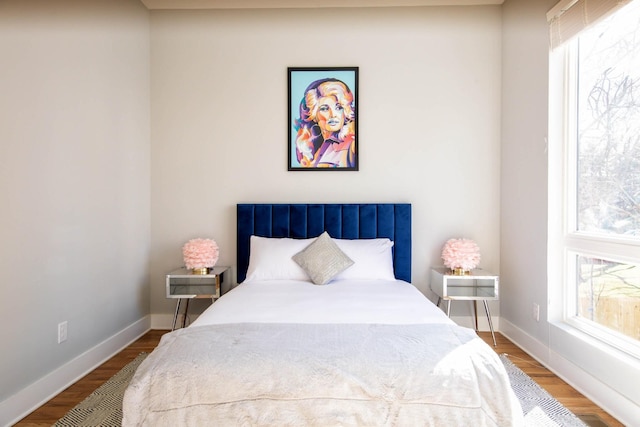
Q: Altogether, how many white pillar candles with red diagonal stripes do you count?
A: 0